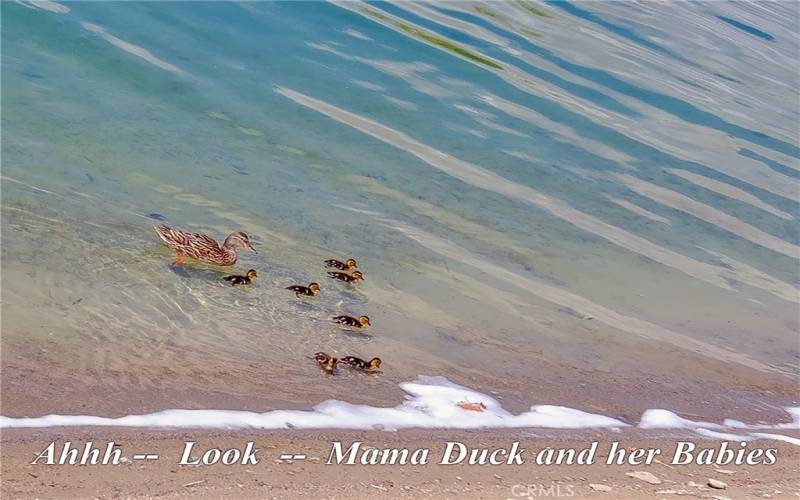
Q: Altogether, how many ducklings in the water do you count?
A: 7